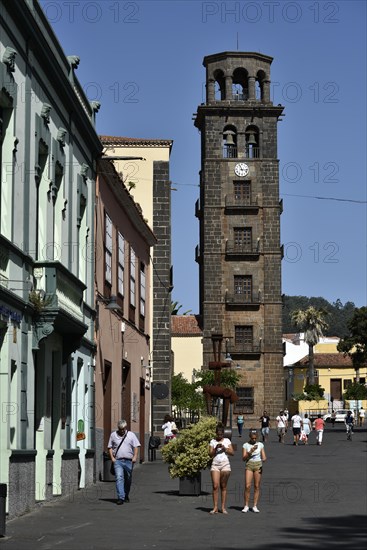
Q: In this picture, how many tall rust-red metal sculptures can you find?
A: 1